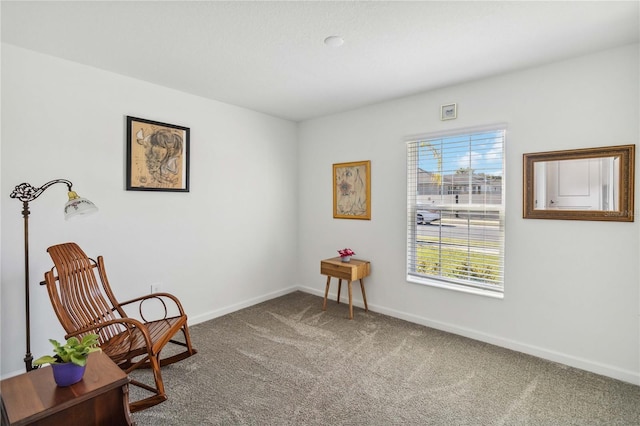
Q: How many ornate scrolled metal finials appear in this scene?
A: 1